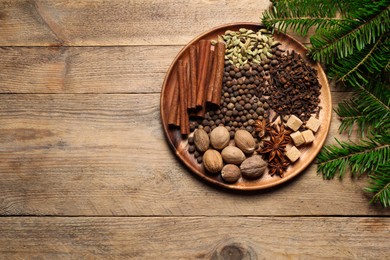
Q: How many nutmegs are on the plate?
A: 7